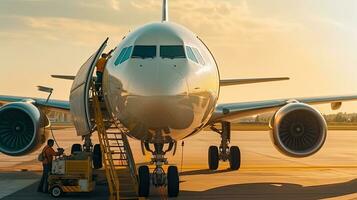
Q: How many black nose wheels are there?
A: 2